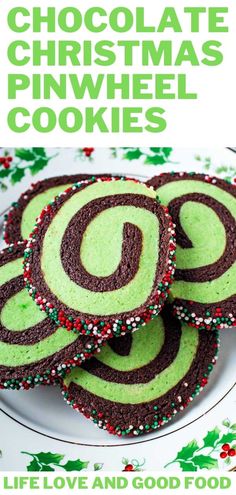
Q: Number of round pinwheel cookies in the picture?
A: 5